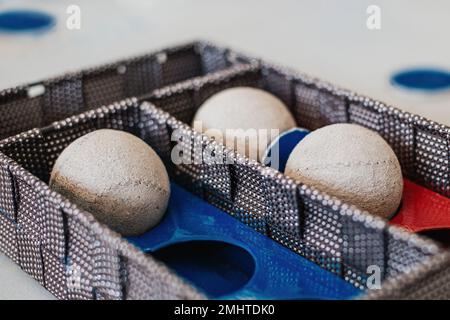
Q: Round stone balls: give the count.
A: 3